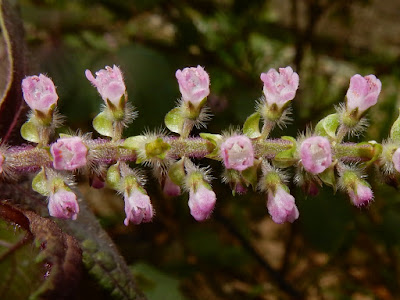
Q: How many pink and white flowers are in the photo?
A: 15